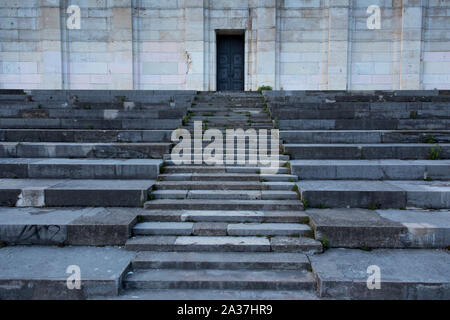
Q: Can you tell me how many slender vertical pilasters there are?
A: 6